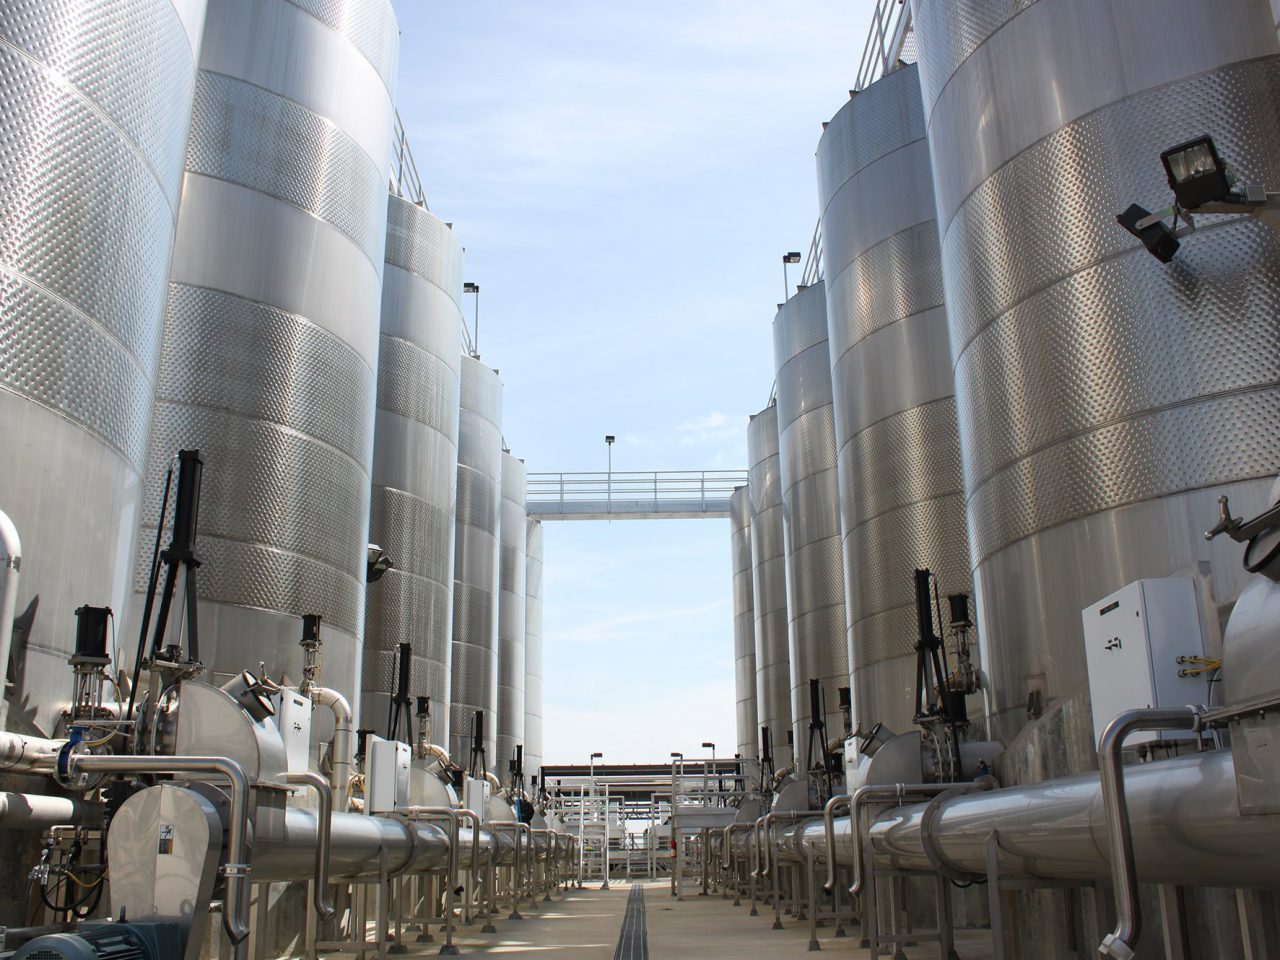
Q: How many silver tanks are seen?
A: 11